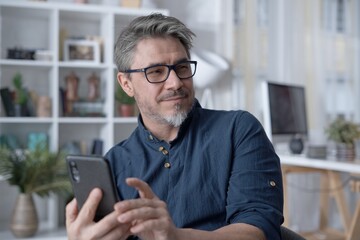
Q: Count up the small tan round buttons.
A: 5